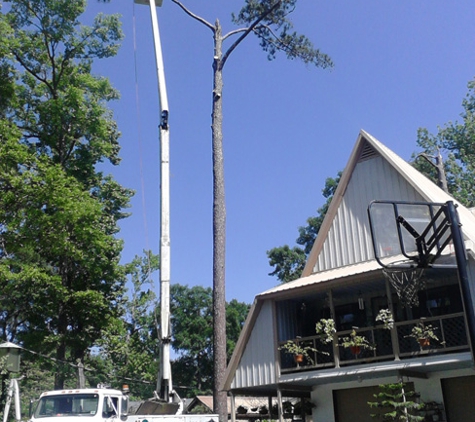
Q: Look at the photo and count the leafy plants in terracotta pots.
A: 3